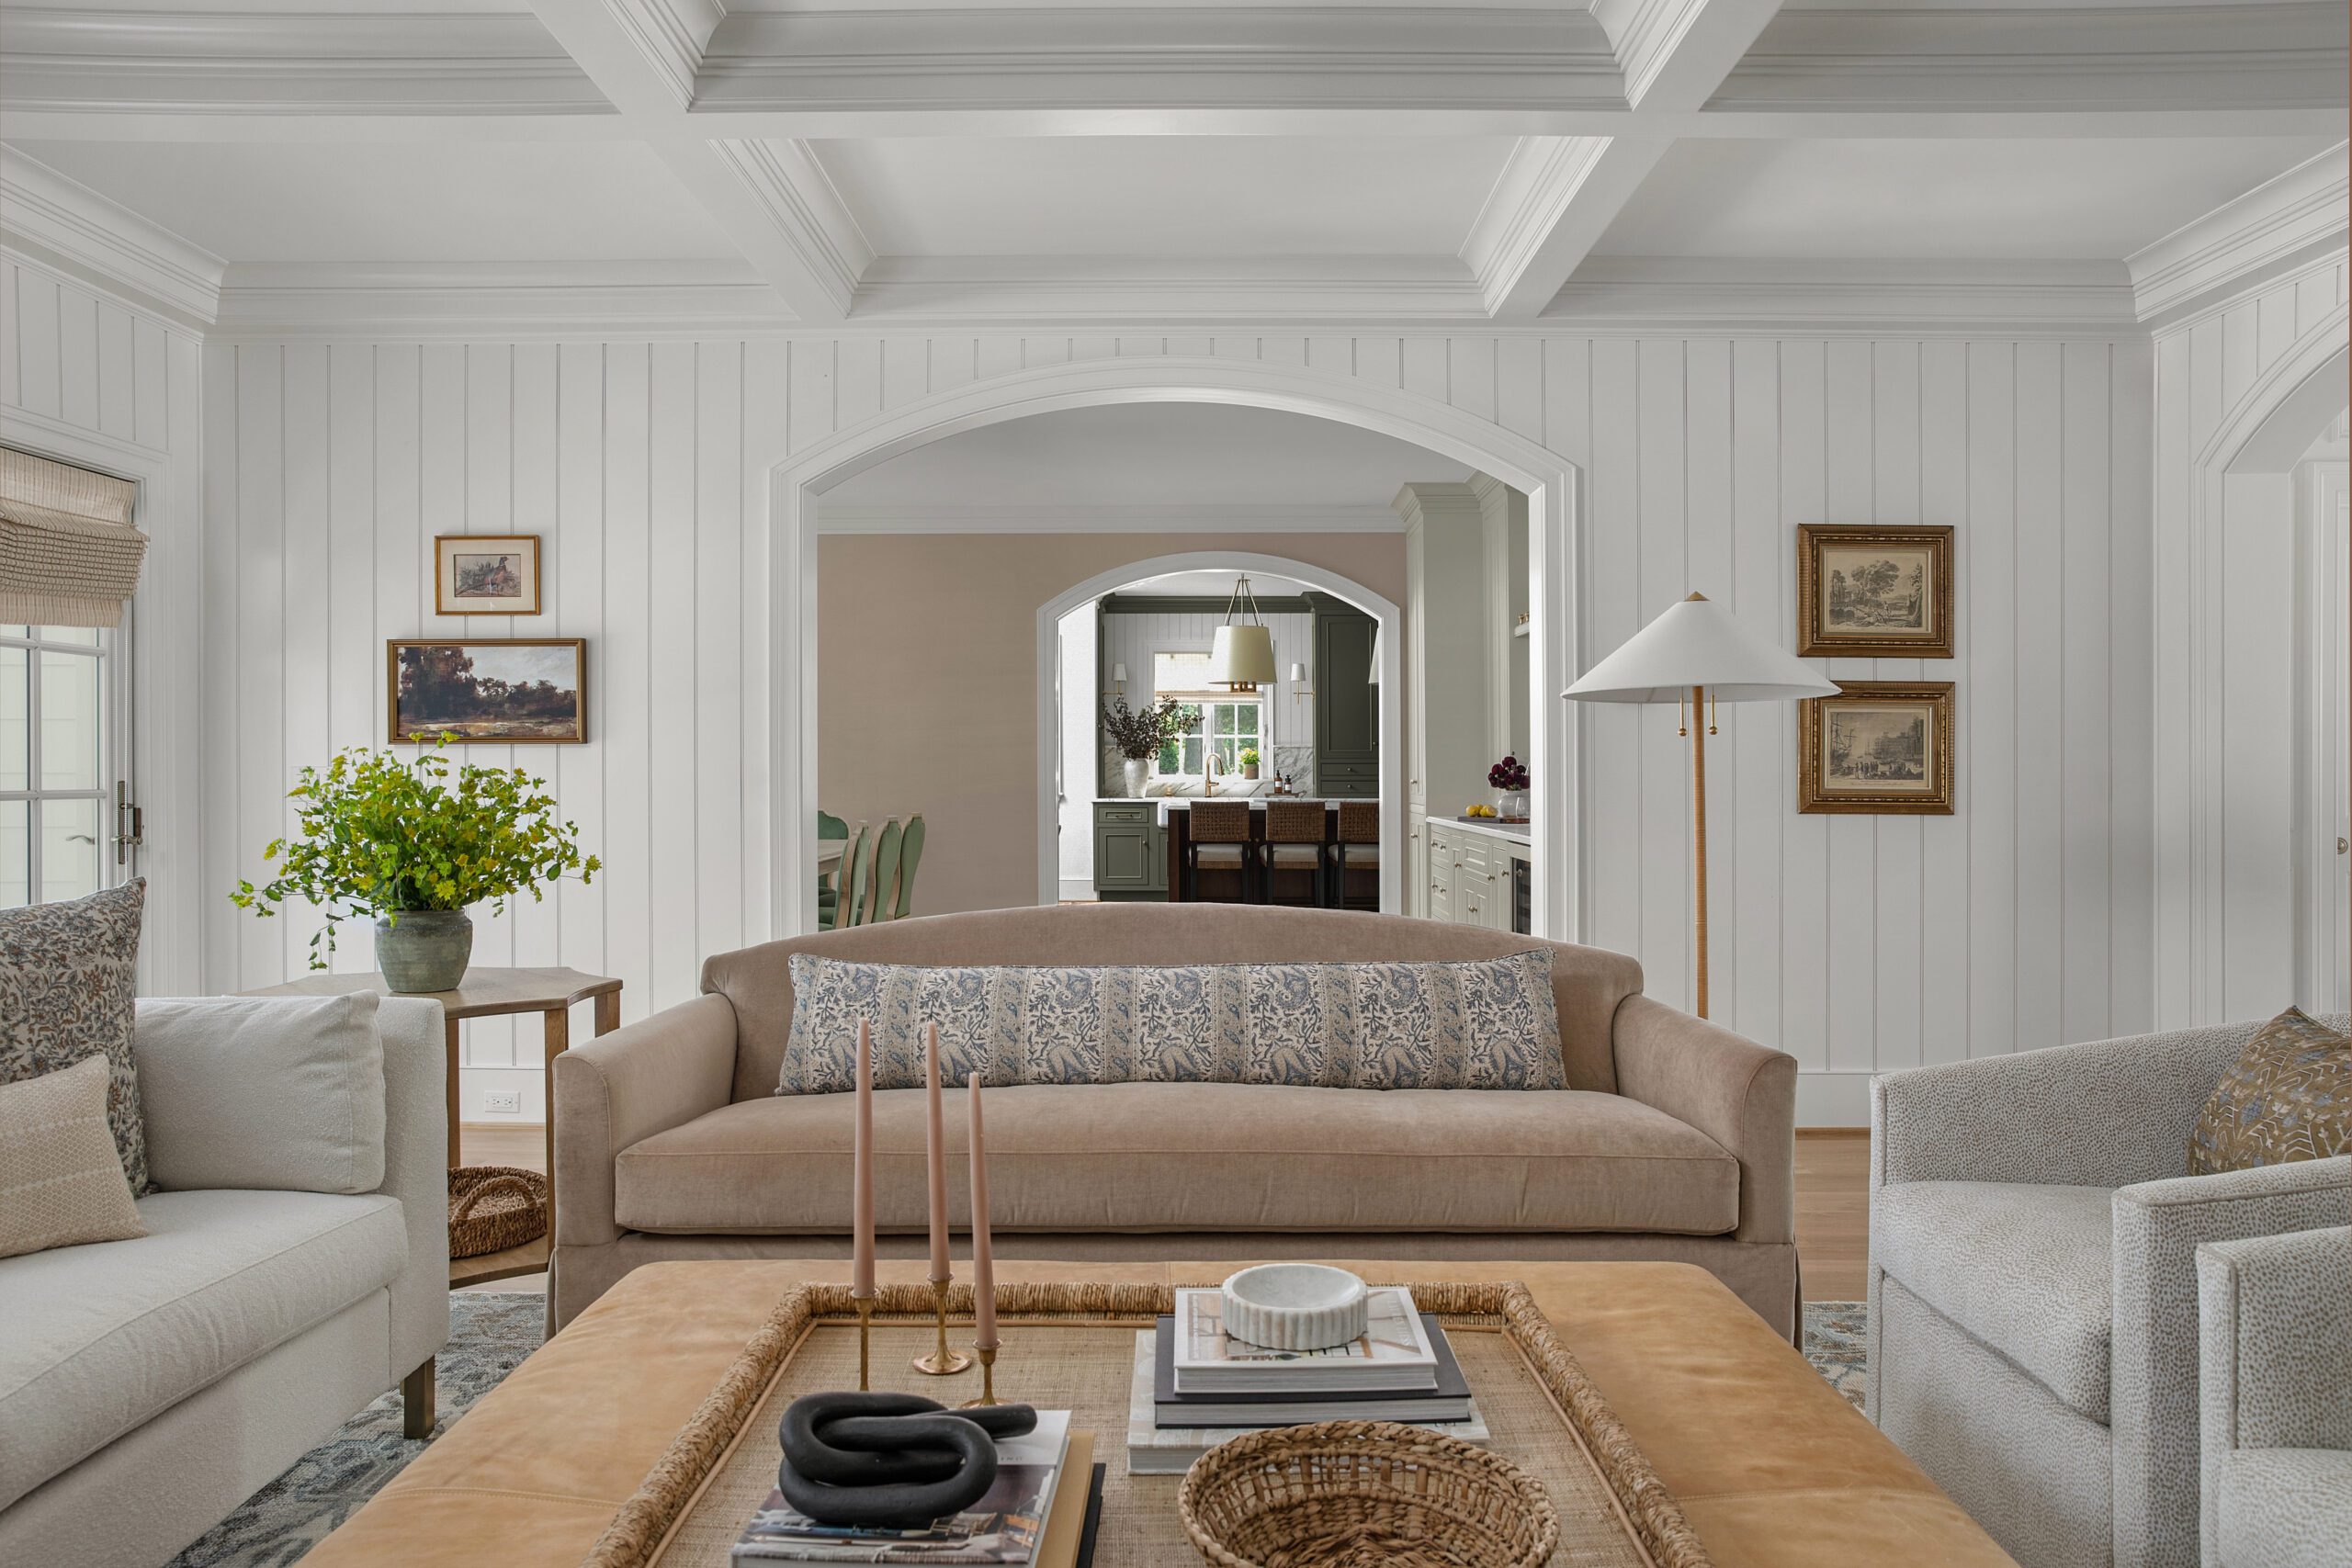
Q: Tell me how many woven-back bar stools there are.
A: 3